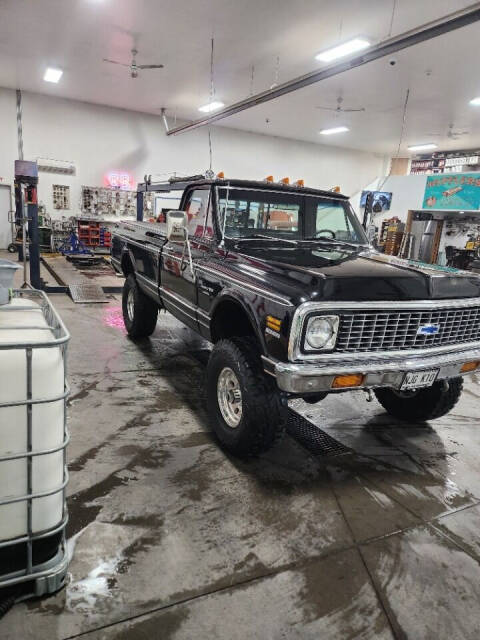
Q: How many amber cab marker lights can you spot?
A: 5